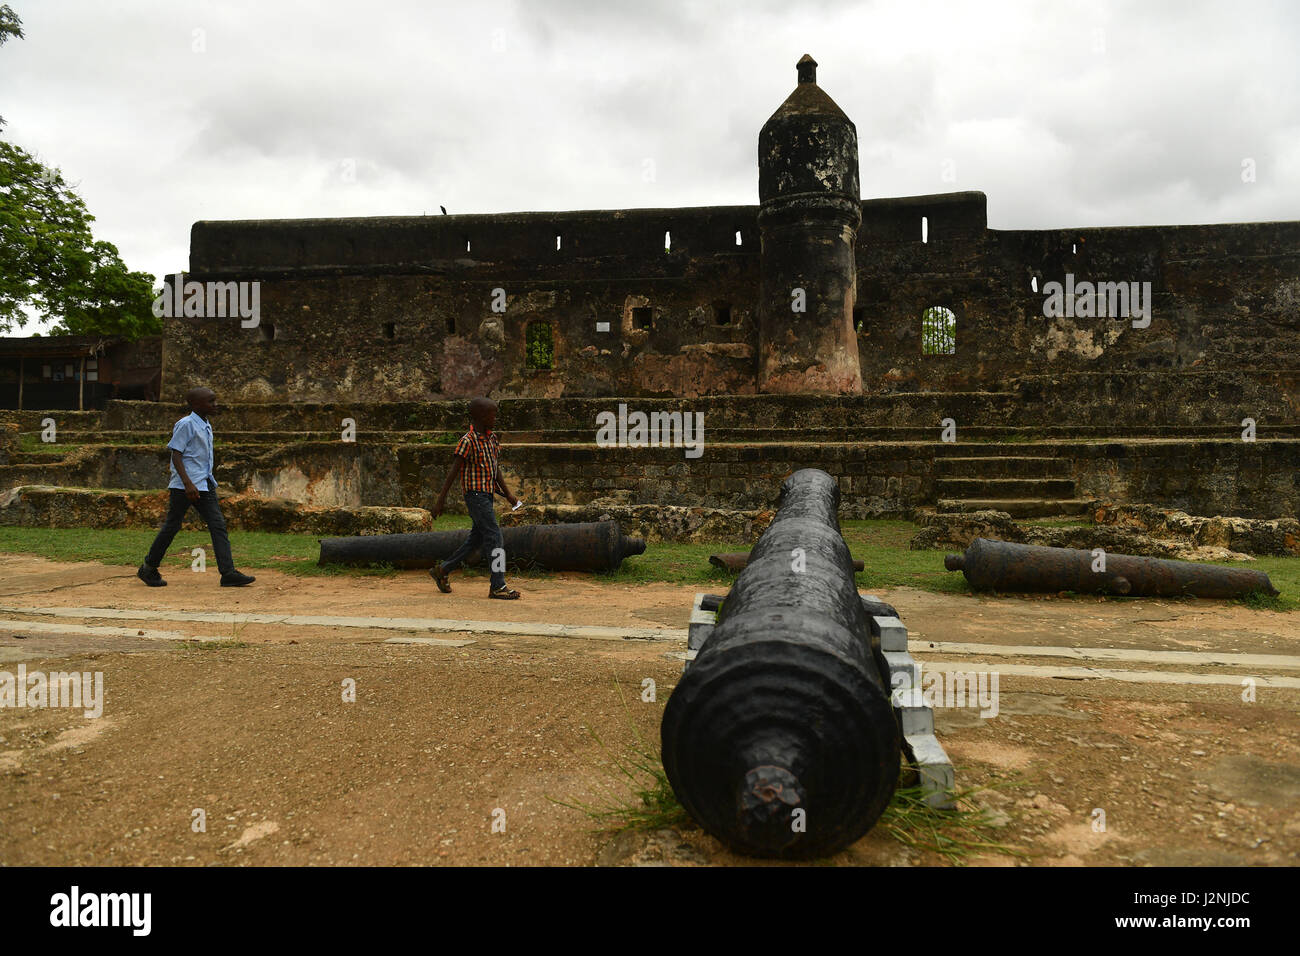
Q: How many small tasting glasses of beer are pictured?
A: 0